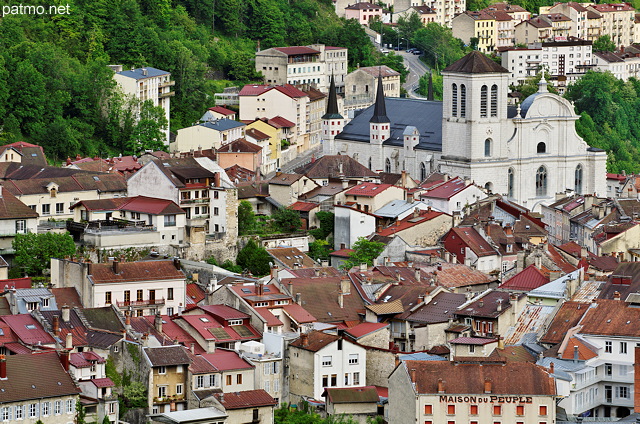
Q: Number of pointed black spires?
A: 3